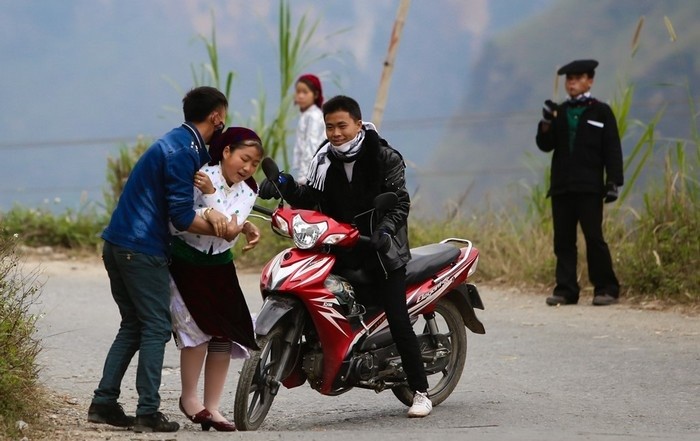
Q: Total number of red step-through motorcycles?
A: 1